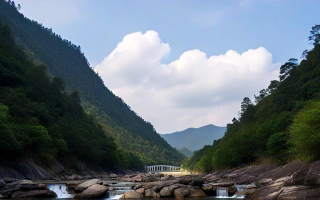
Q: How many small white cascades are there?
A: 3